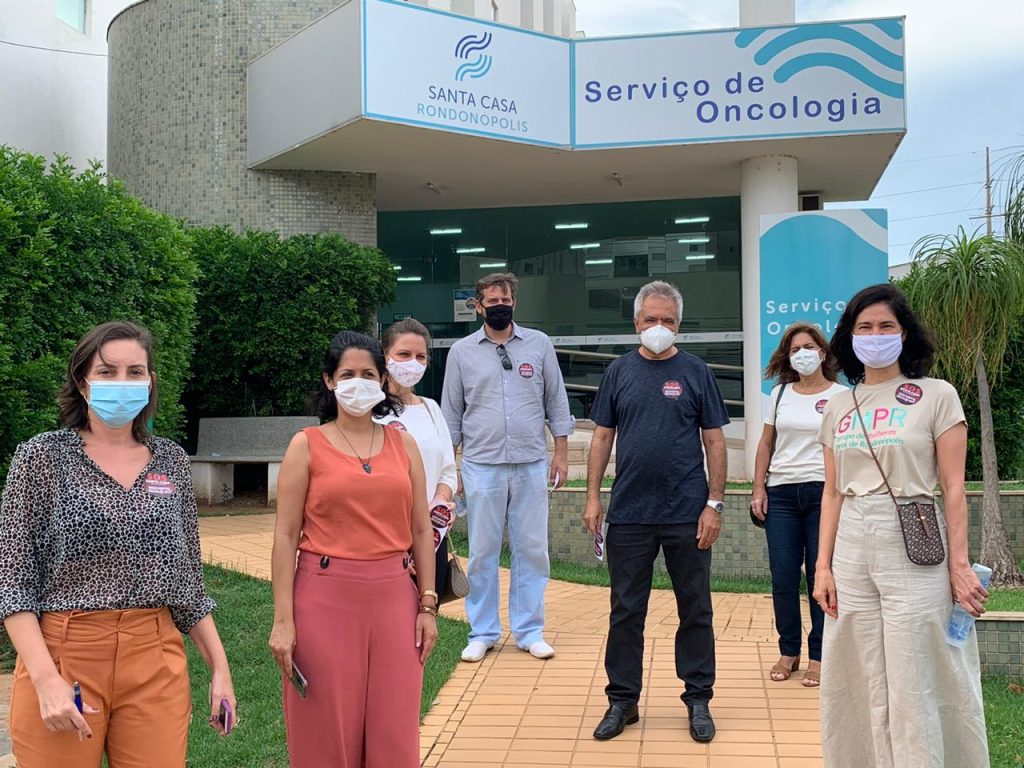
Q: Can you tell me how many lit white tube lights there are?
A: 11